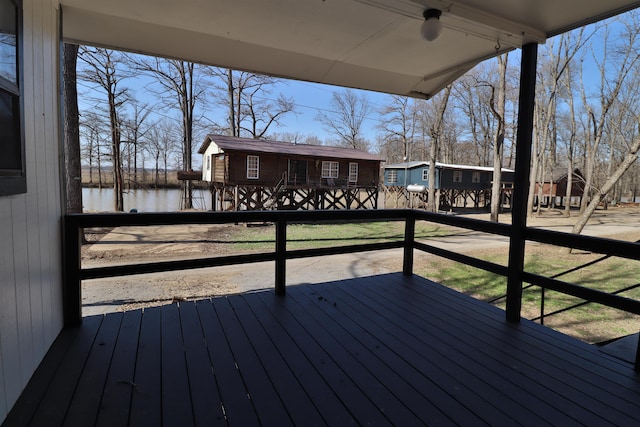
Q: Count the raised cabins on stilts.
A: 3